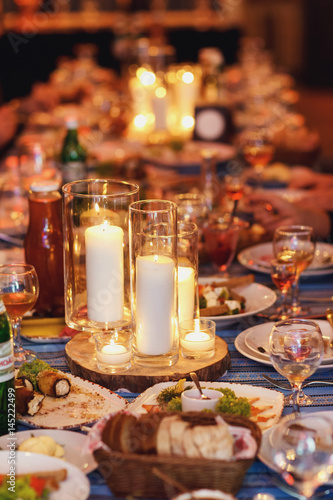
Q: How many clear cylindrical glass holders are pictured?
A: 5